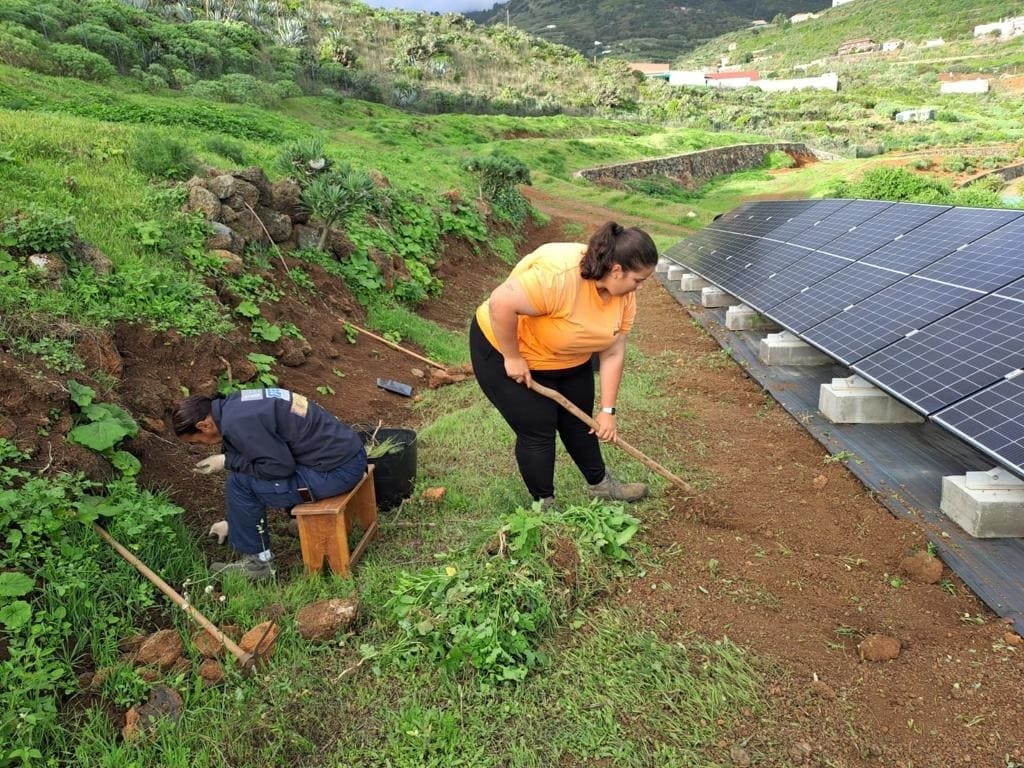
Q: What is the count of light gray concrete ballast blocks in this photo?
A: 8